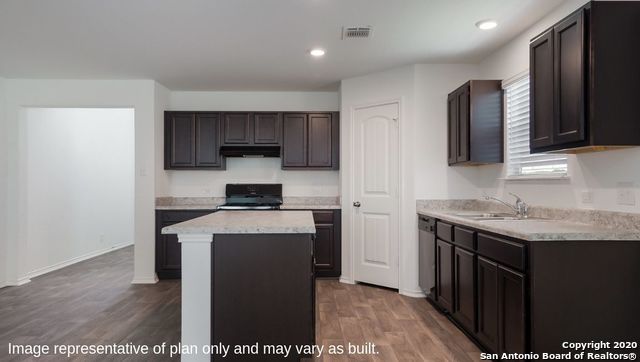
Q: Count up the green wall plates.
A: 0